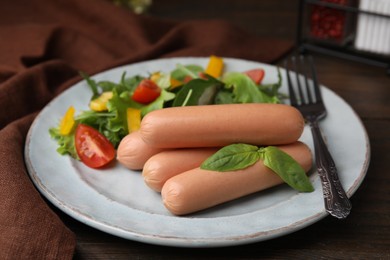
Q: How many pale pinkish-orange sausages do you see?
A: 4